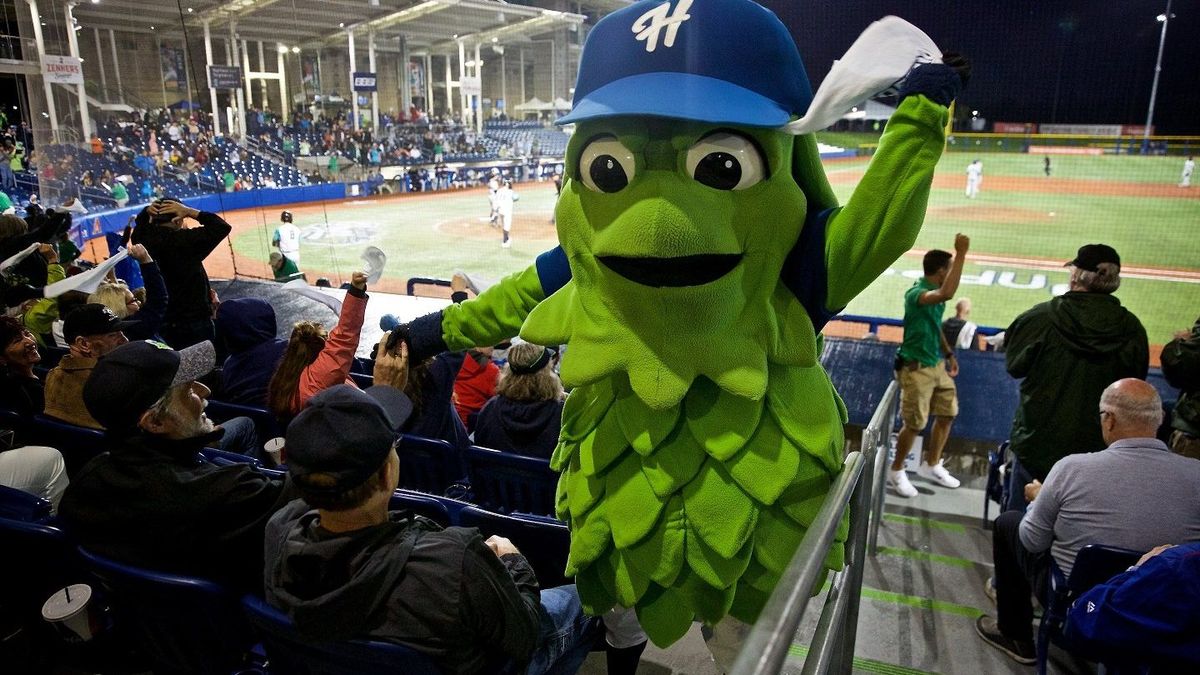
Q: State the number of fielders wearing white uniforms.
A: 2